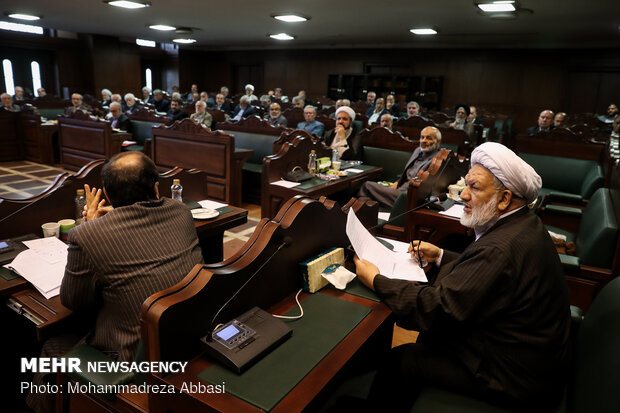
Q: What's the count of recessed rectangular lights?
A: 8